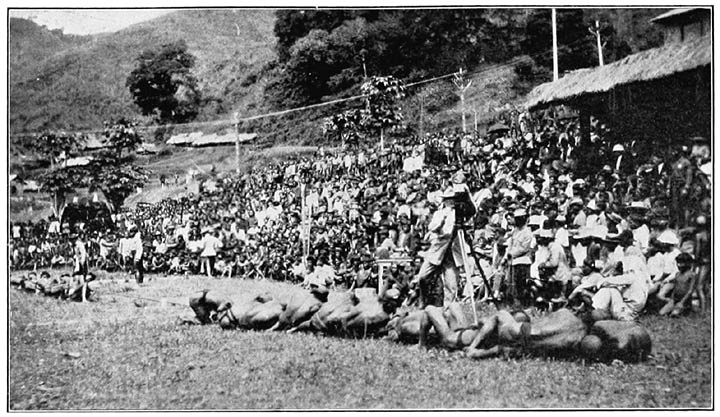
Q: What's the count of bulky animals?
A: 0